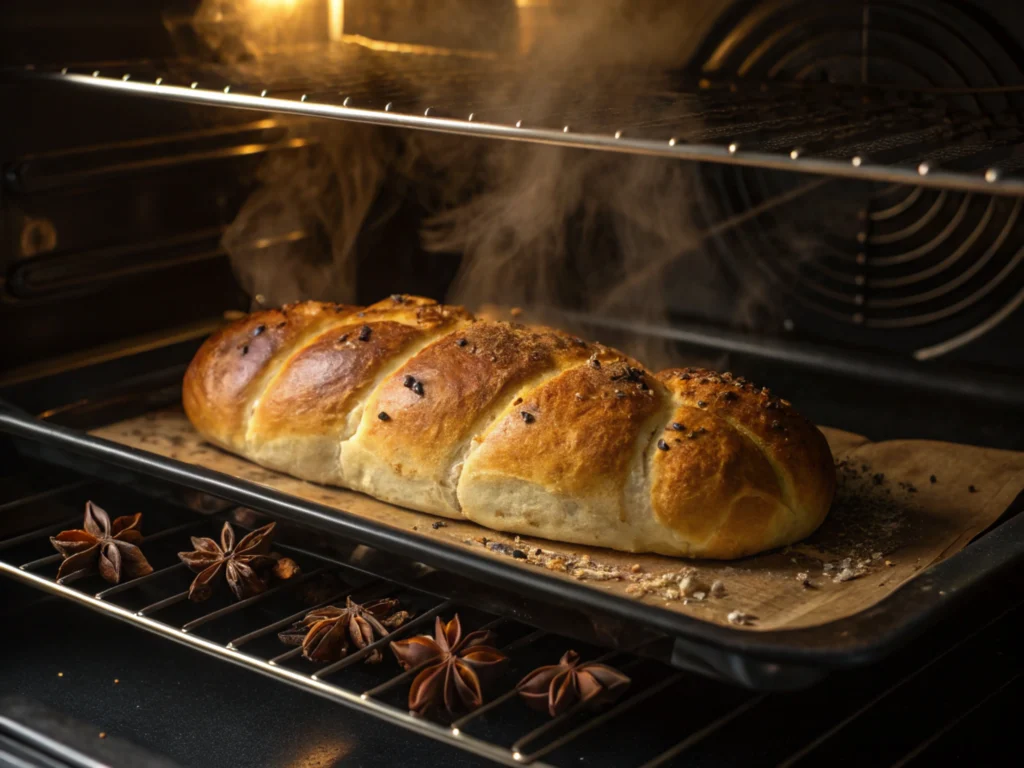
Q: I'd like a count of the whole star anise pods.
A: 5